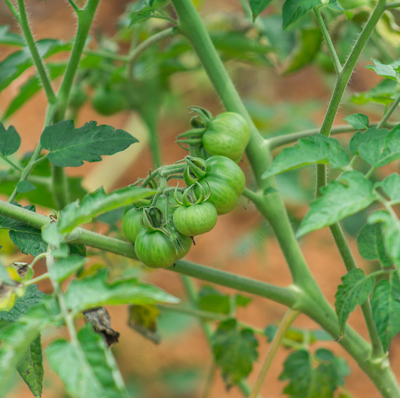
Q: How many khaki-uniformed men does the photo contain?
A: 0